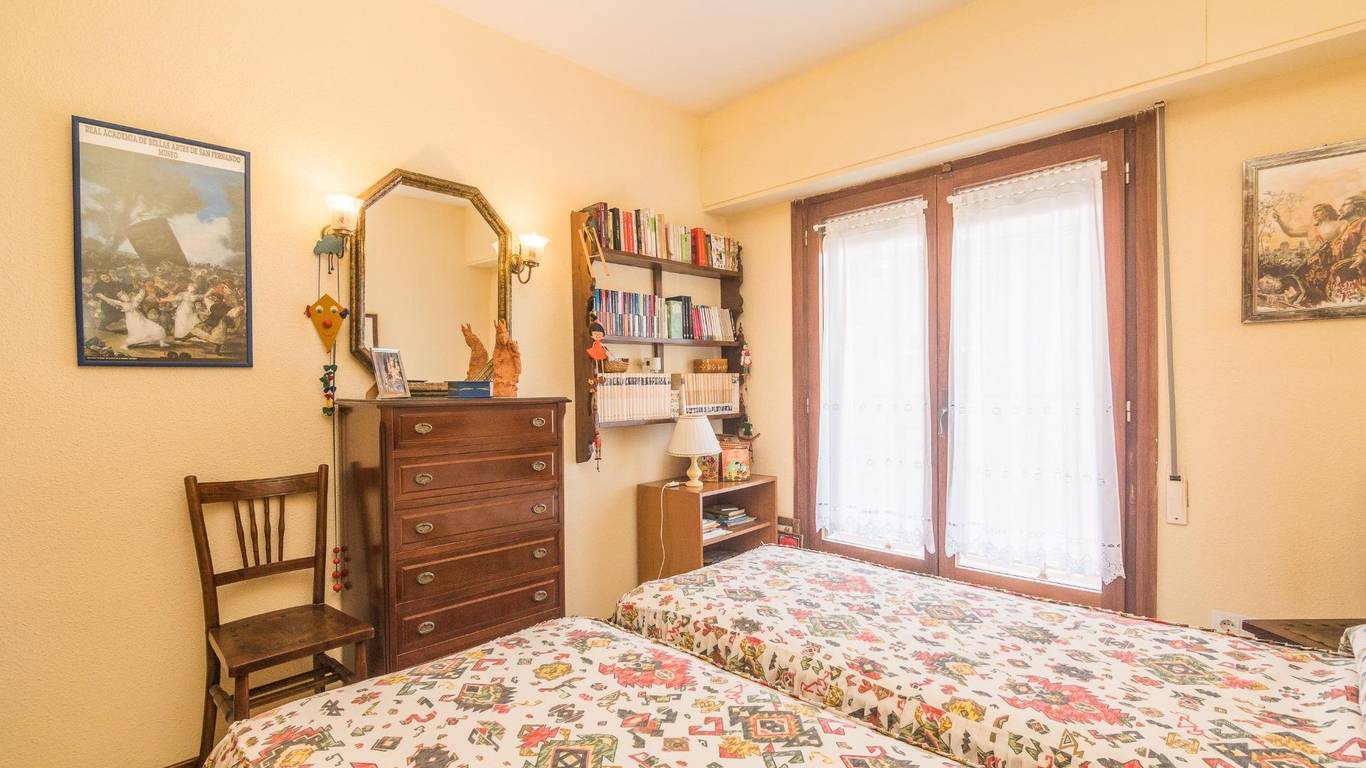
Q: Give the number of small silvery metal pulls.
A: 10